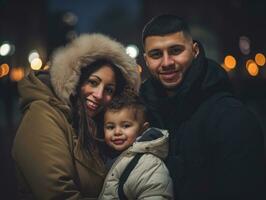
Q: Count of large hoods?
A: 1